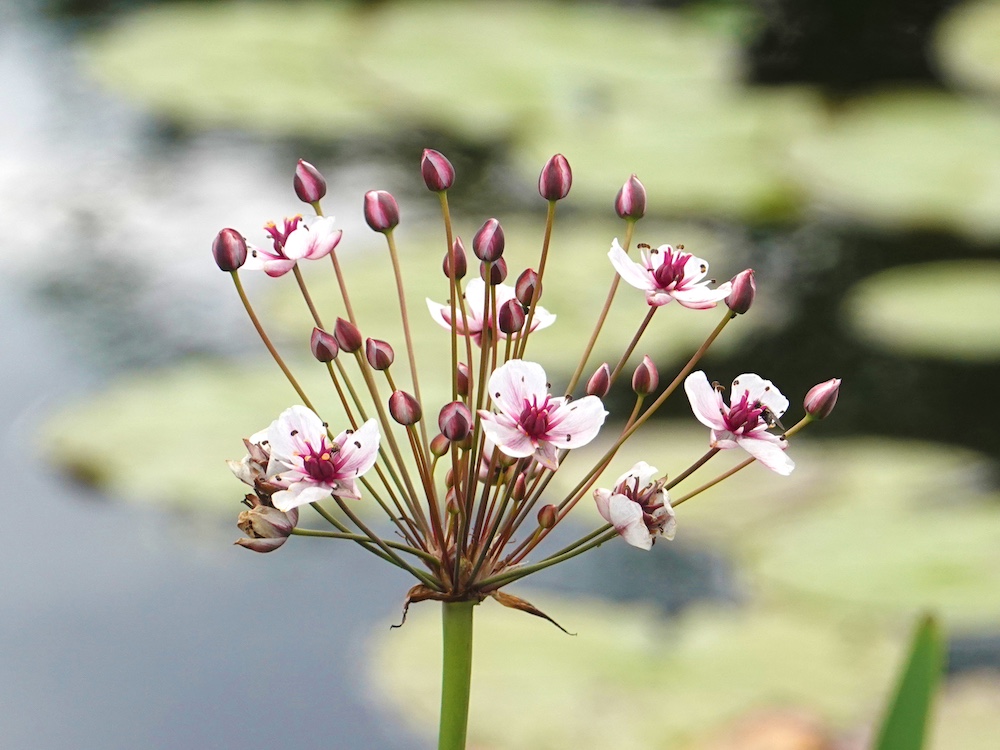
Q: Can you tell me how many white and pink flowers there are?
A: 7